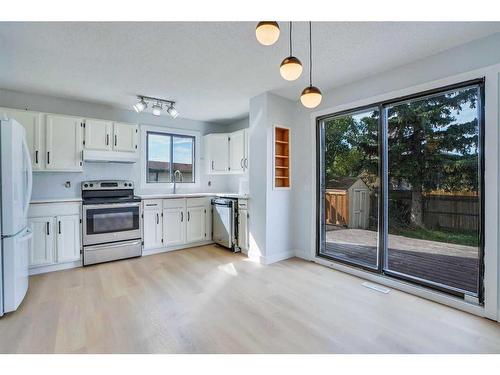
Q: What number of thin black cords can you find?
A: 2